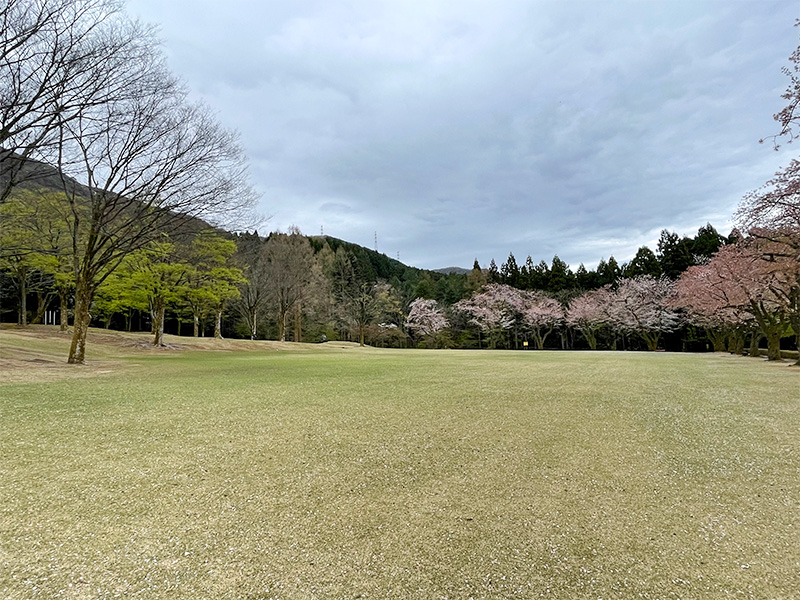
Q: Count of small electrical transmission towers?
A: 3